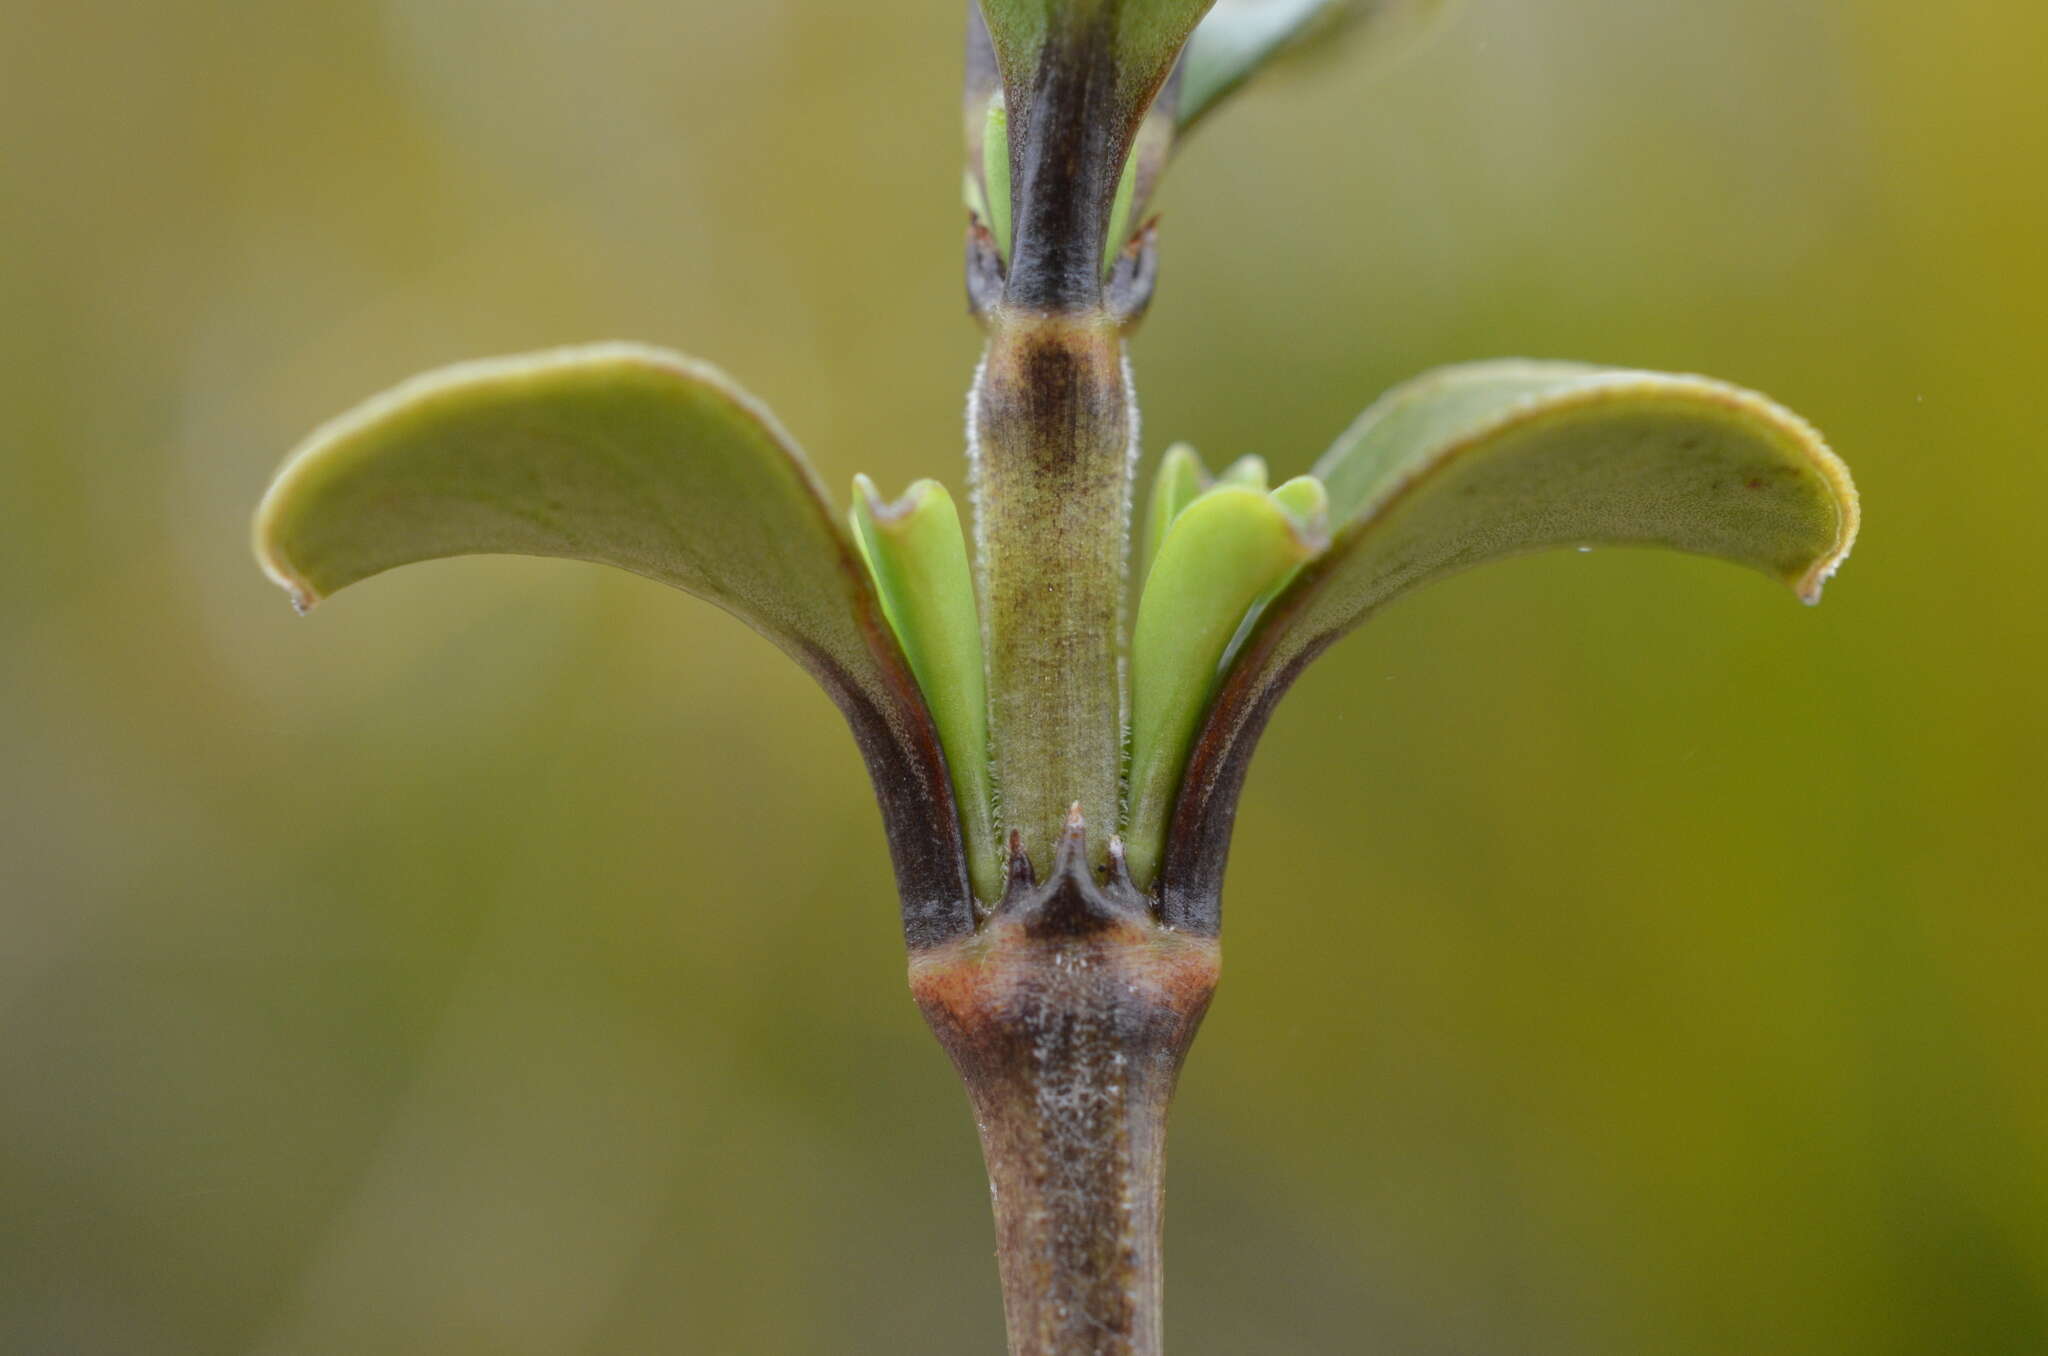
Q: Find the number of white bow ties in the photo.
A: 0